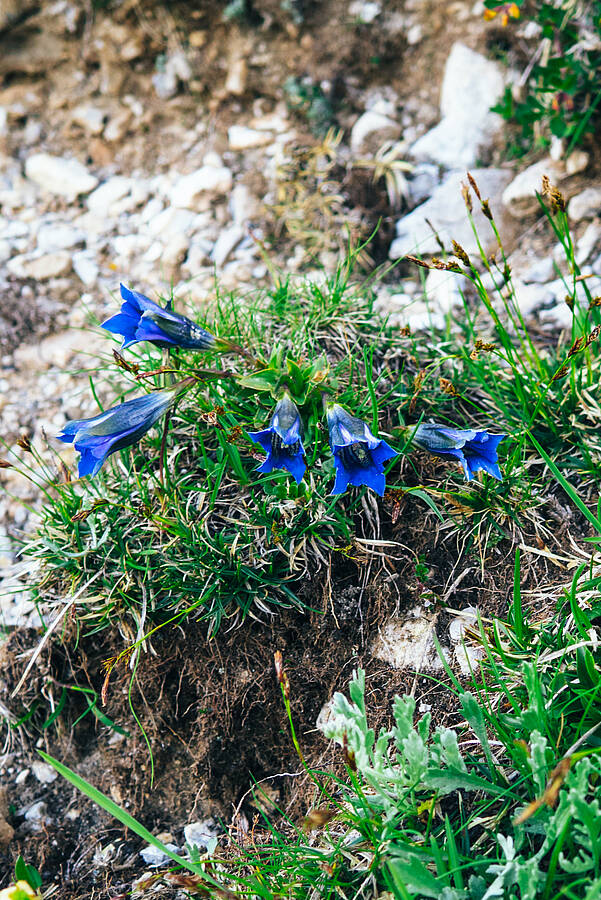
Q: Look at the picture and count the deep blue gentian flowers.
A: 5